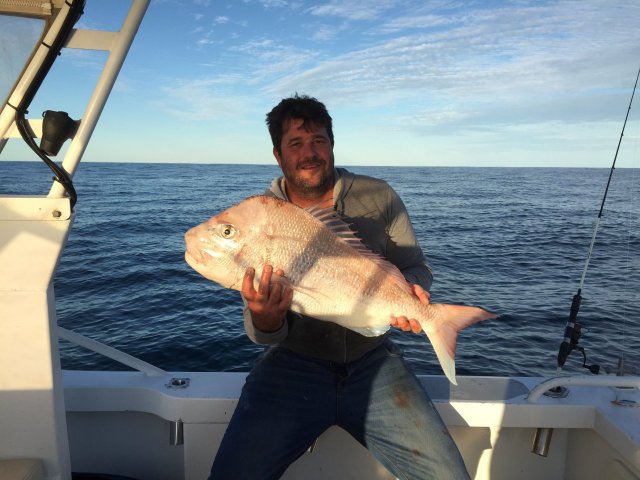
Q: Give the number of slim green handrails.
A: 0